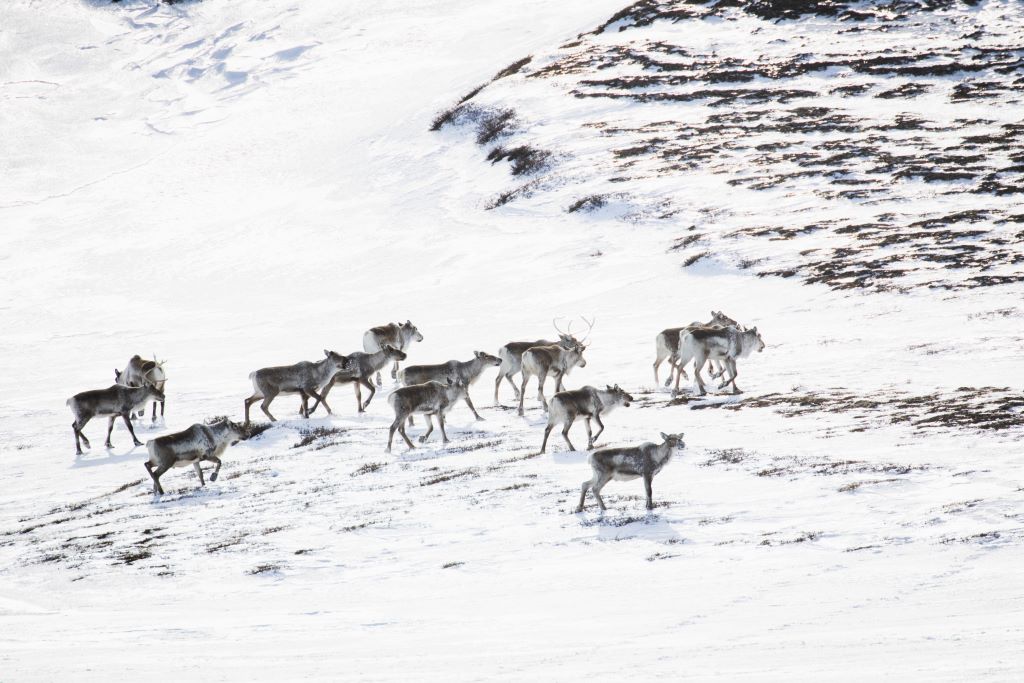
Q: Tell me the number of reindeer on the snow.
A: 14